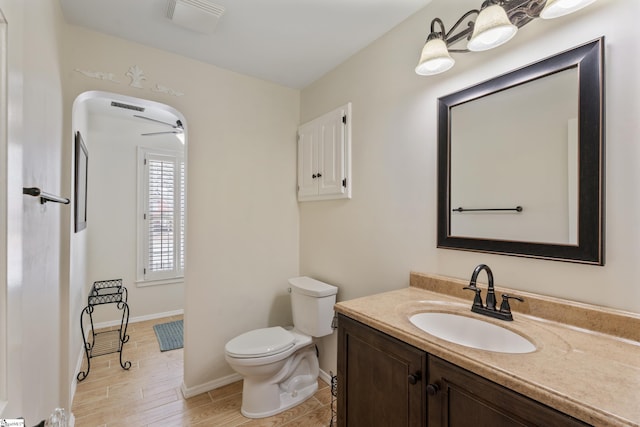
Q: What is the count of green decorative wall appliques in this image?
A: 0